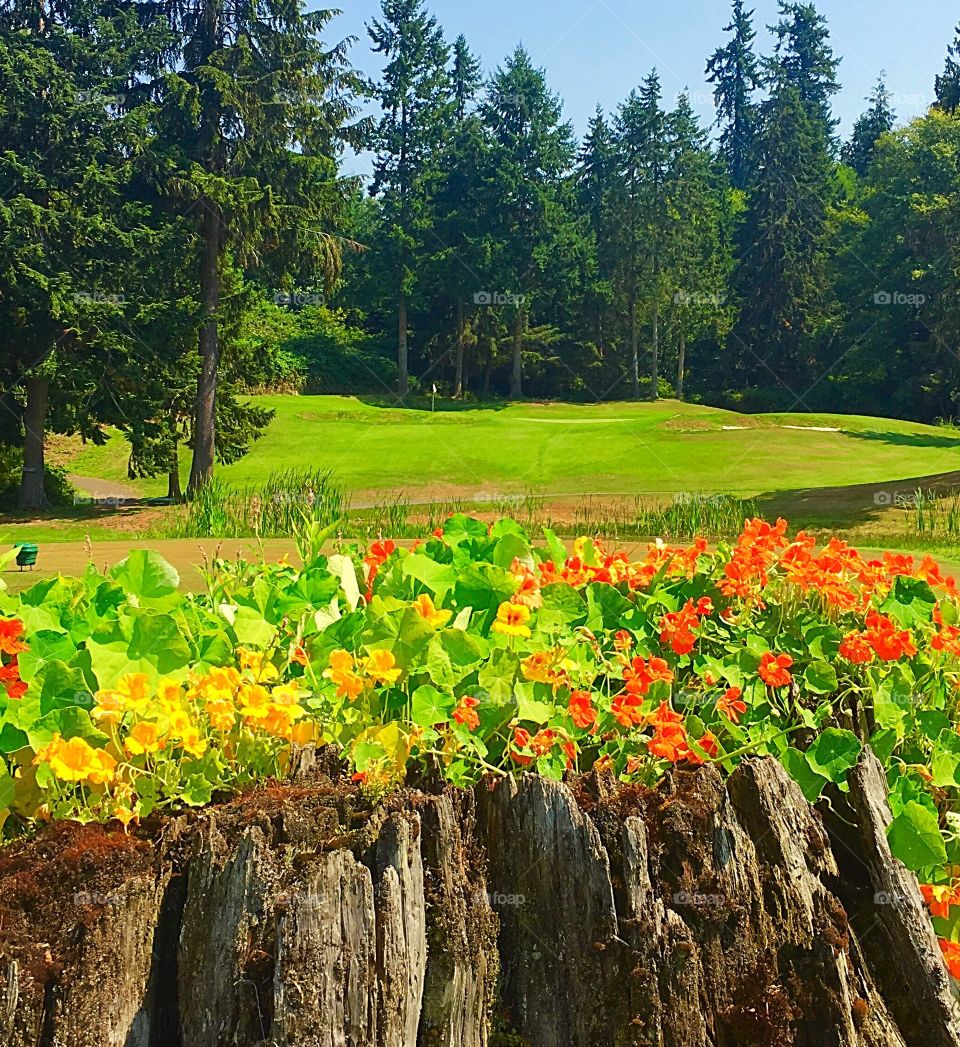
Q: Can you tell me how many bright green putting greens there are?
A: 1